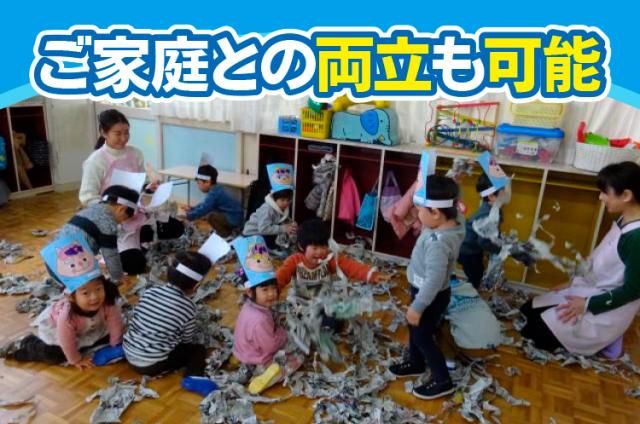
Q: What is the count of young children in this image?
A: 9